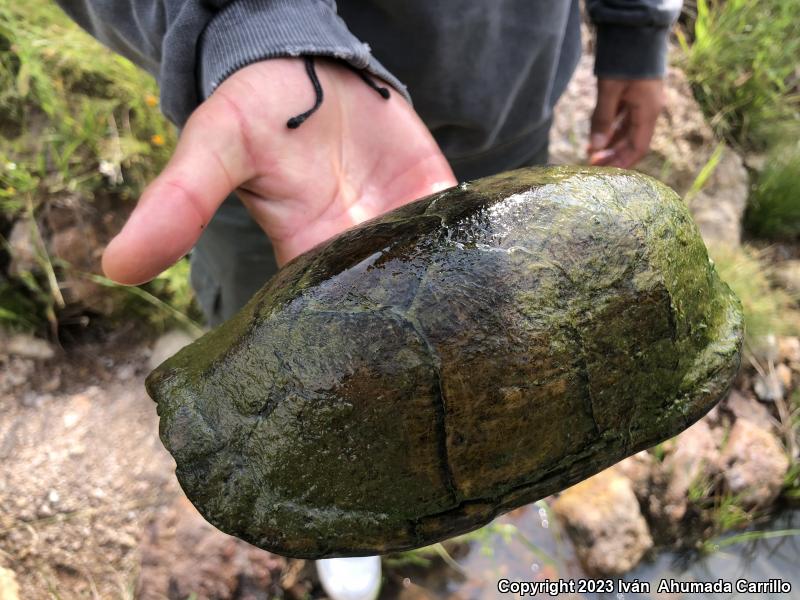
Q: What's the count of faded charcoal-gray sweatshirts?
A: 1